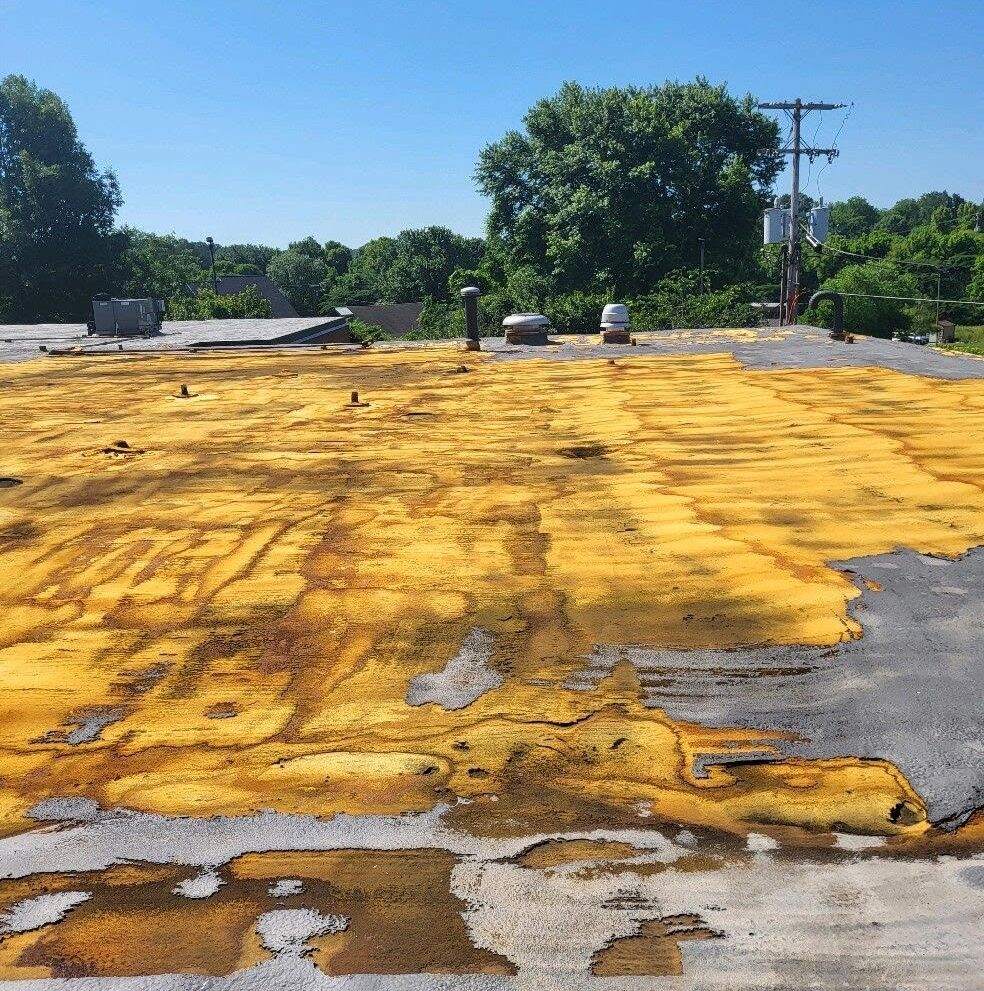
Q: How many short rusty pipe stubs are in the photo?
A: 2